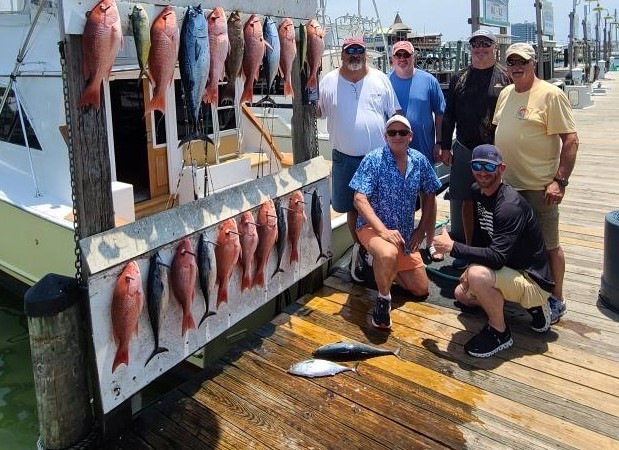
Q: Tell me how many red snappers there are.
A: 12